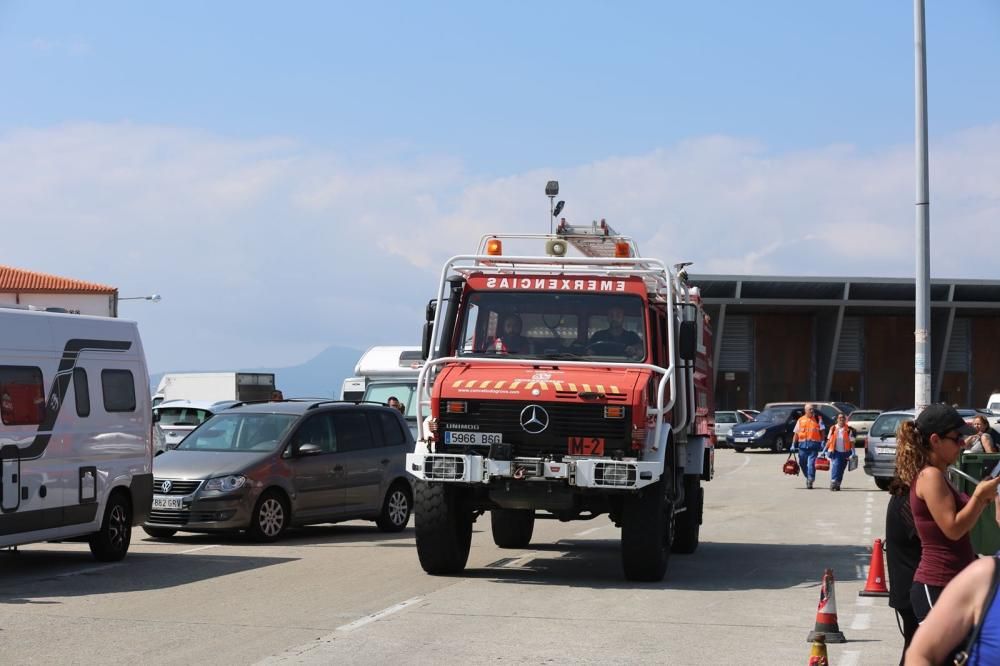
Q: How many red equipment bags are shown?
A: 2